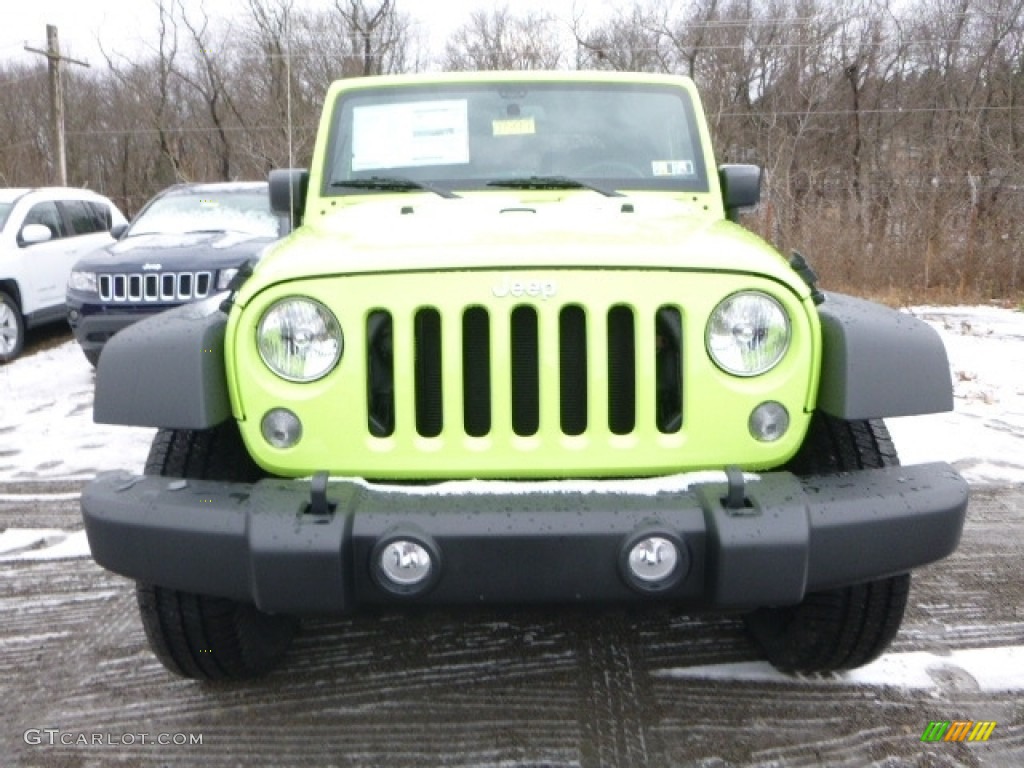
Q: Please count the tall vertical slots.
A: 7